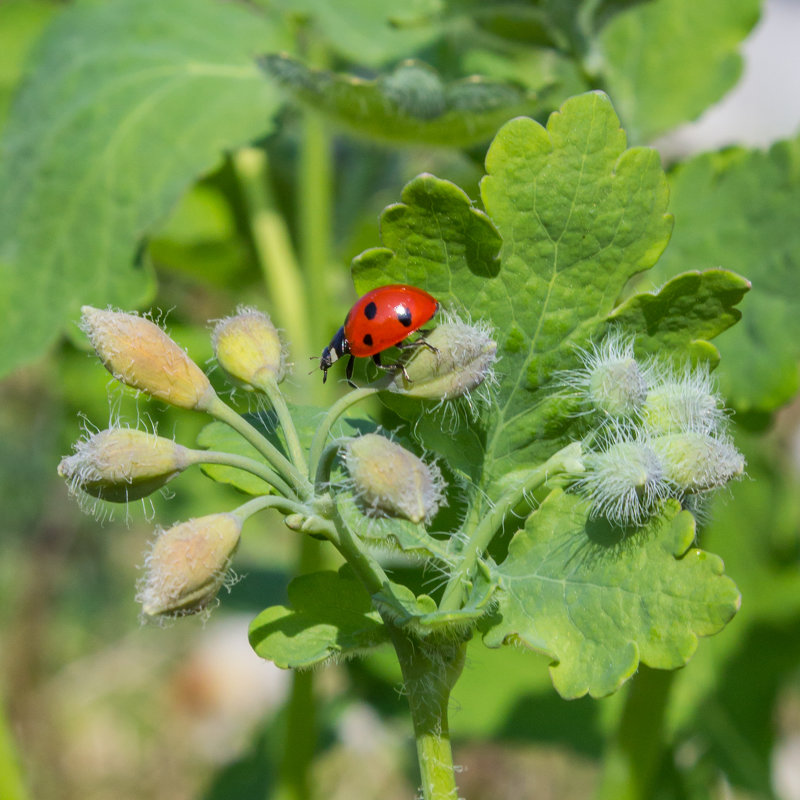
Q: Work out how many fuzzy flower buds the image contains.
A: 10